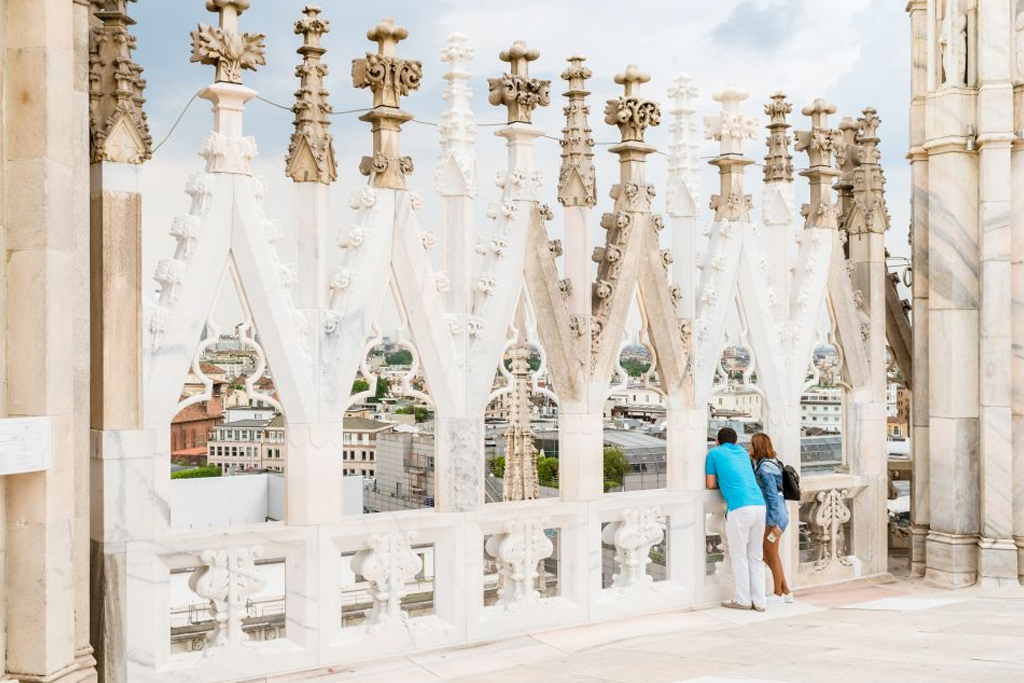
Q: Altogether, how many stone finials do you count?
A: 14